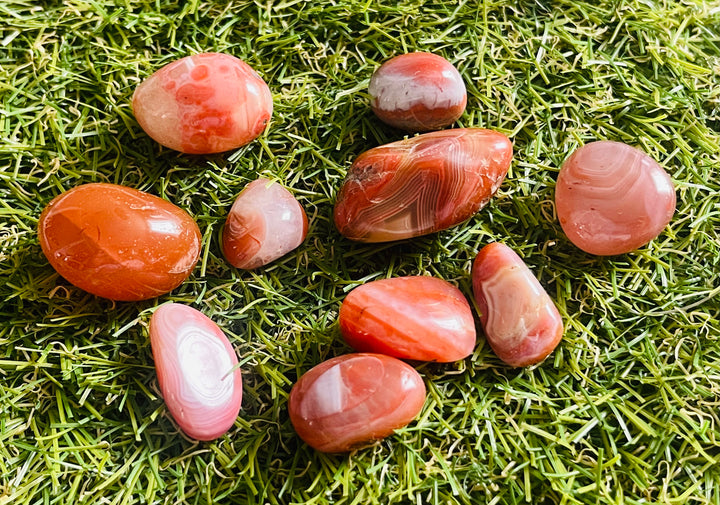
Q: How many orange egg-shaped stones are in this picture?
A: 1